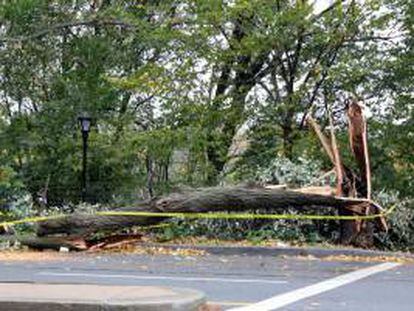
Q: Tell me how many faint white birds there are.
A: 0